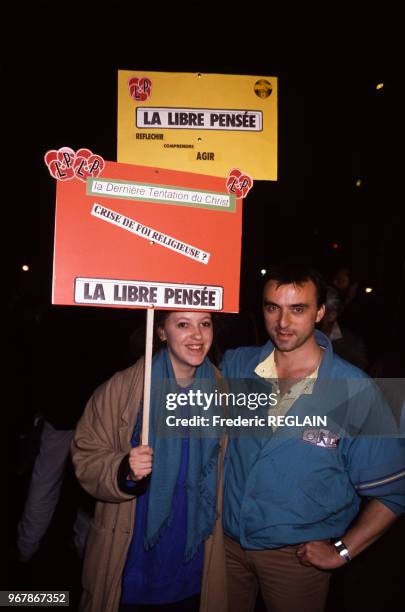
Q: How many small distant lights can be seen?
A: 6